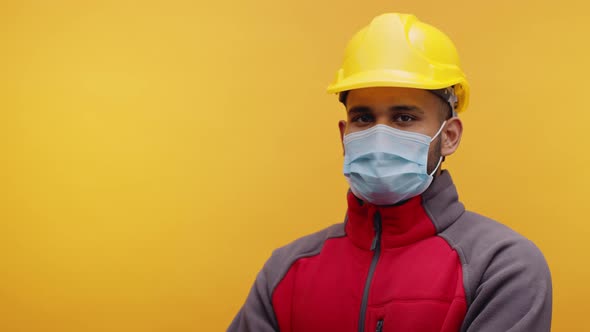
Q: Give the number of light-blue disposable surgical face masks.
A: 1